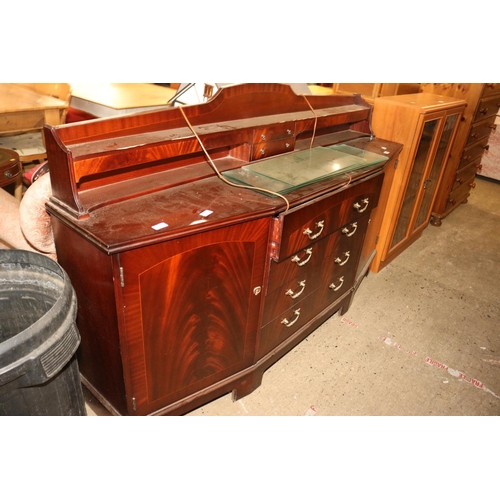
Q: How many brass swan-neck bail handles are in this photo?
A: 8